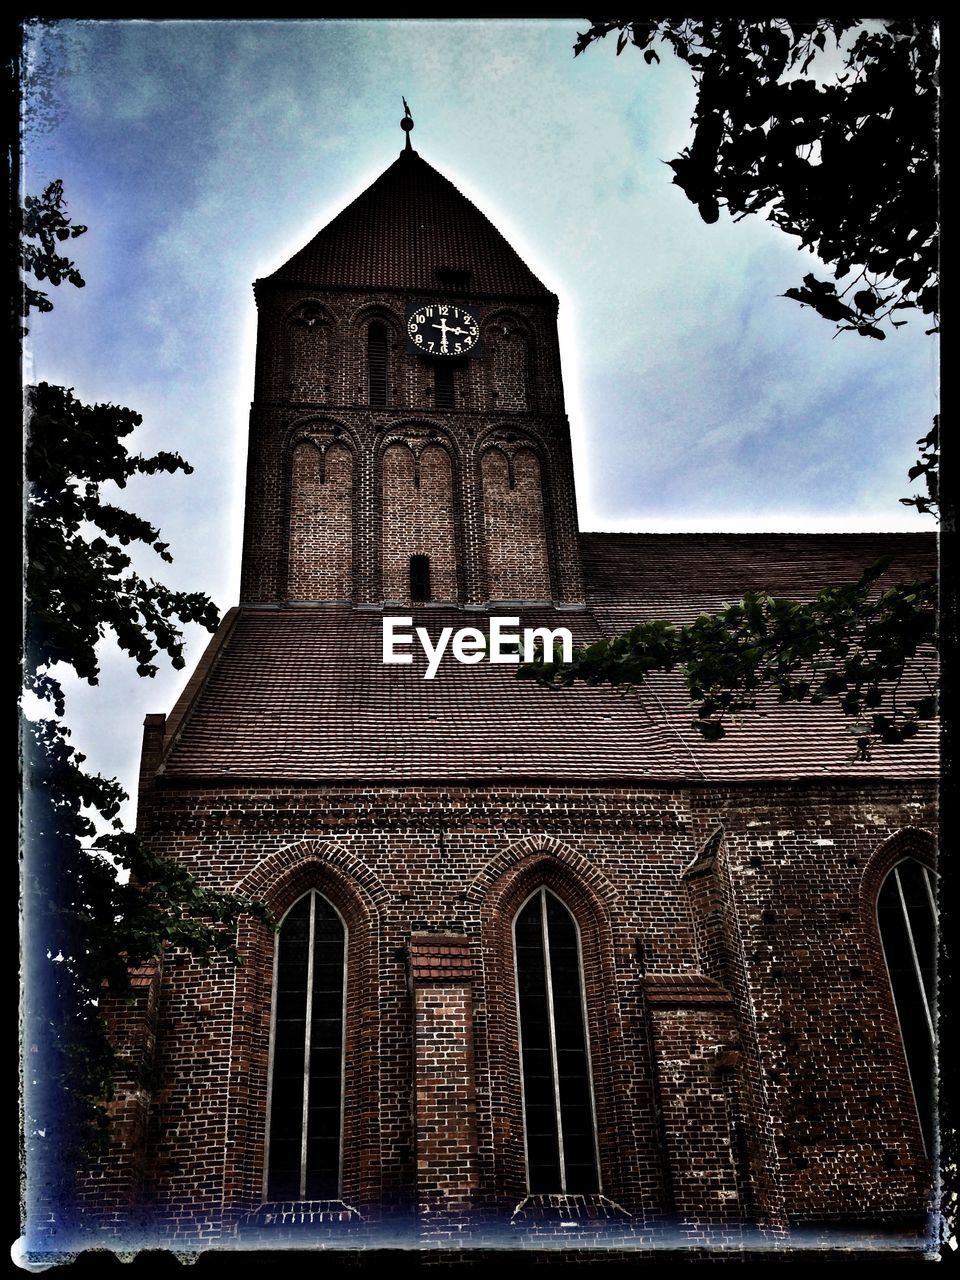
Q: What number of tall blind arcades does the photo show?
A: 3